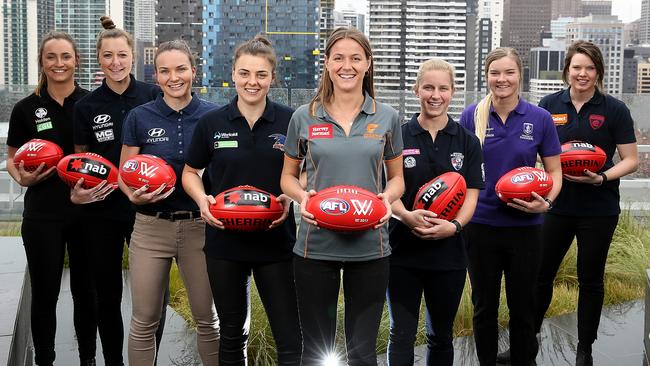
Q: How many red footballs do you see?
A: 8